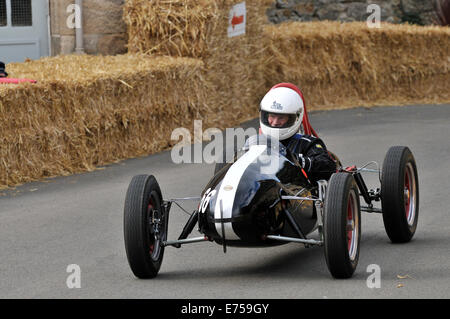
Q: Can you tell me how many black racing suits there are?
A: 1